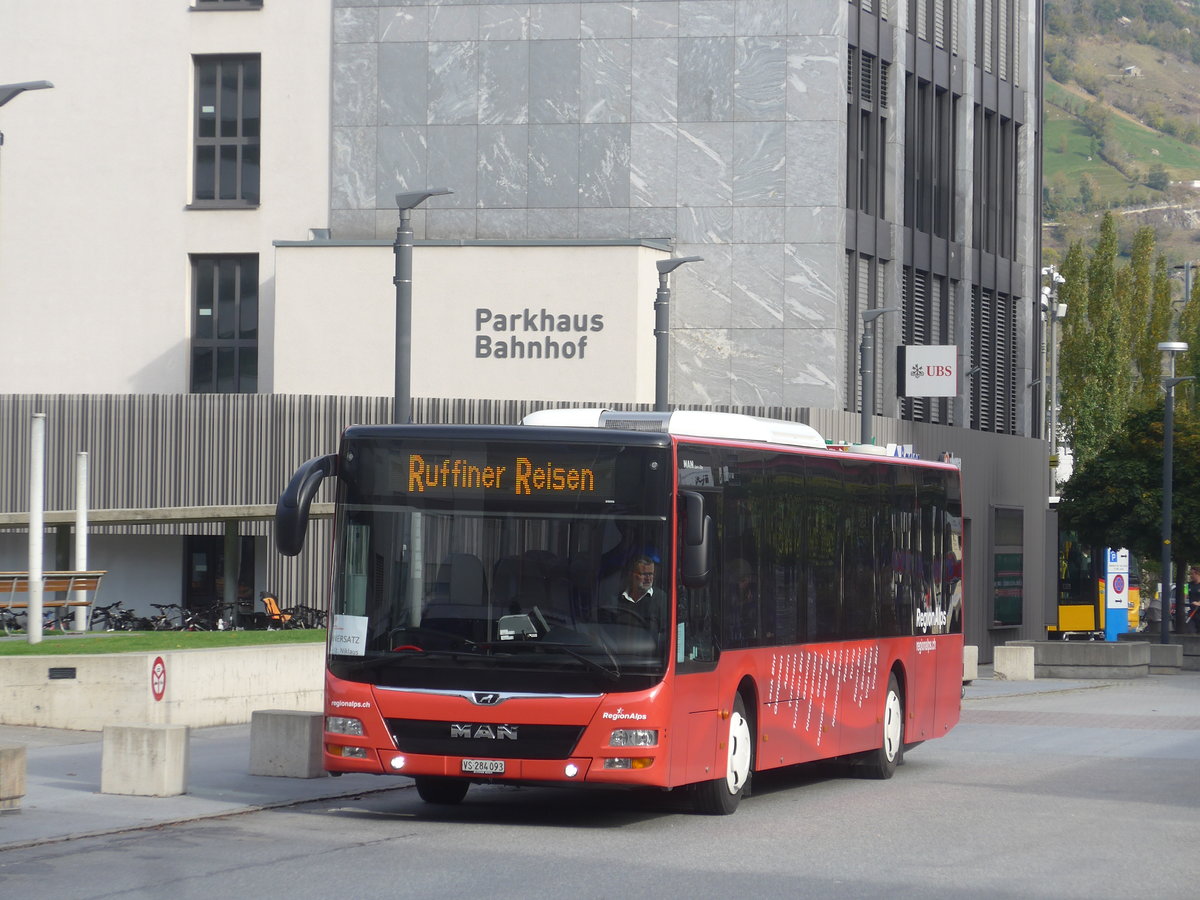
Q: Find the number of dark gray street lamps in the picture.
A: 5